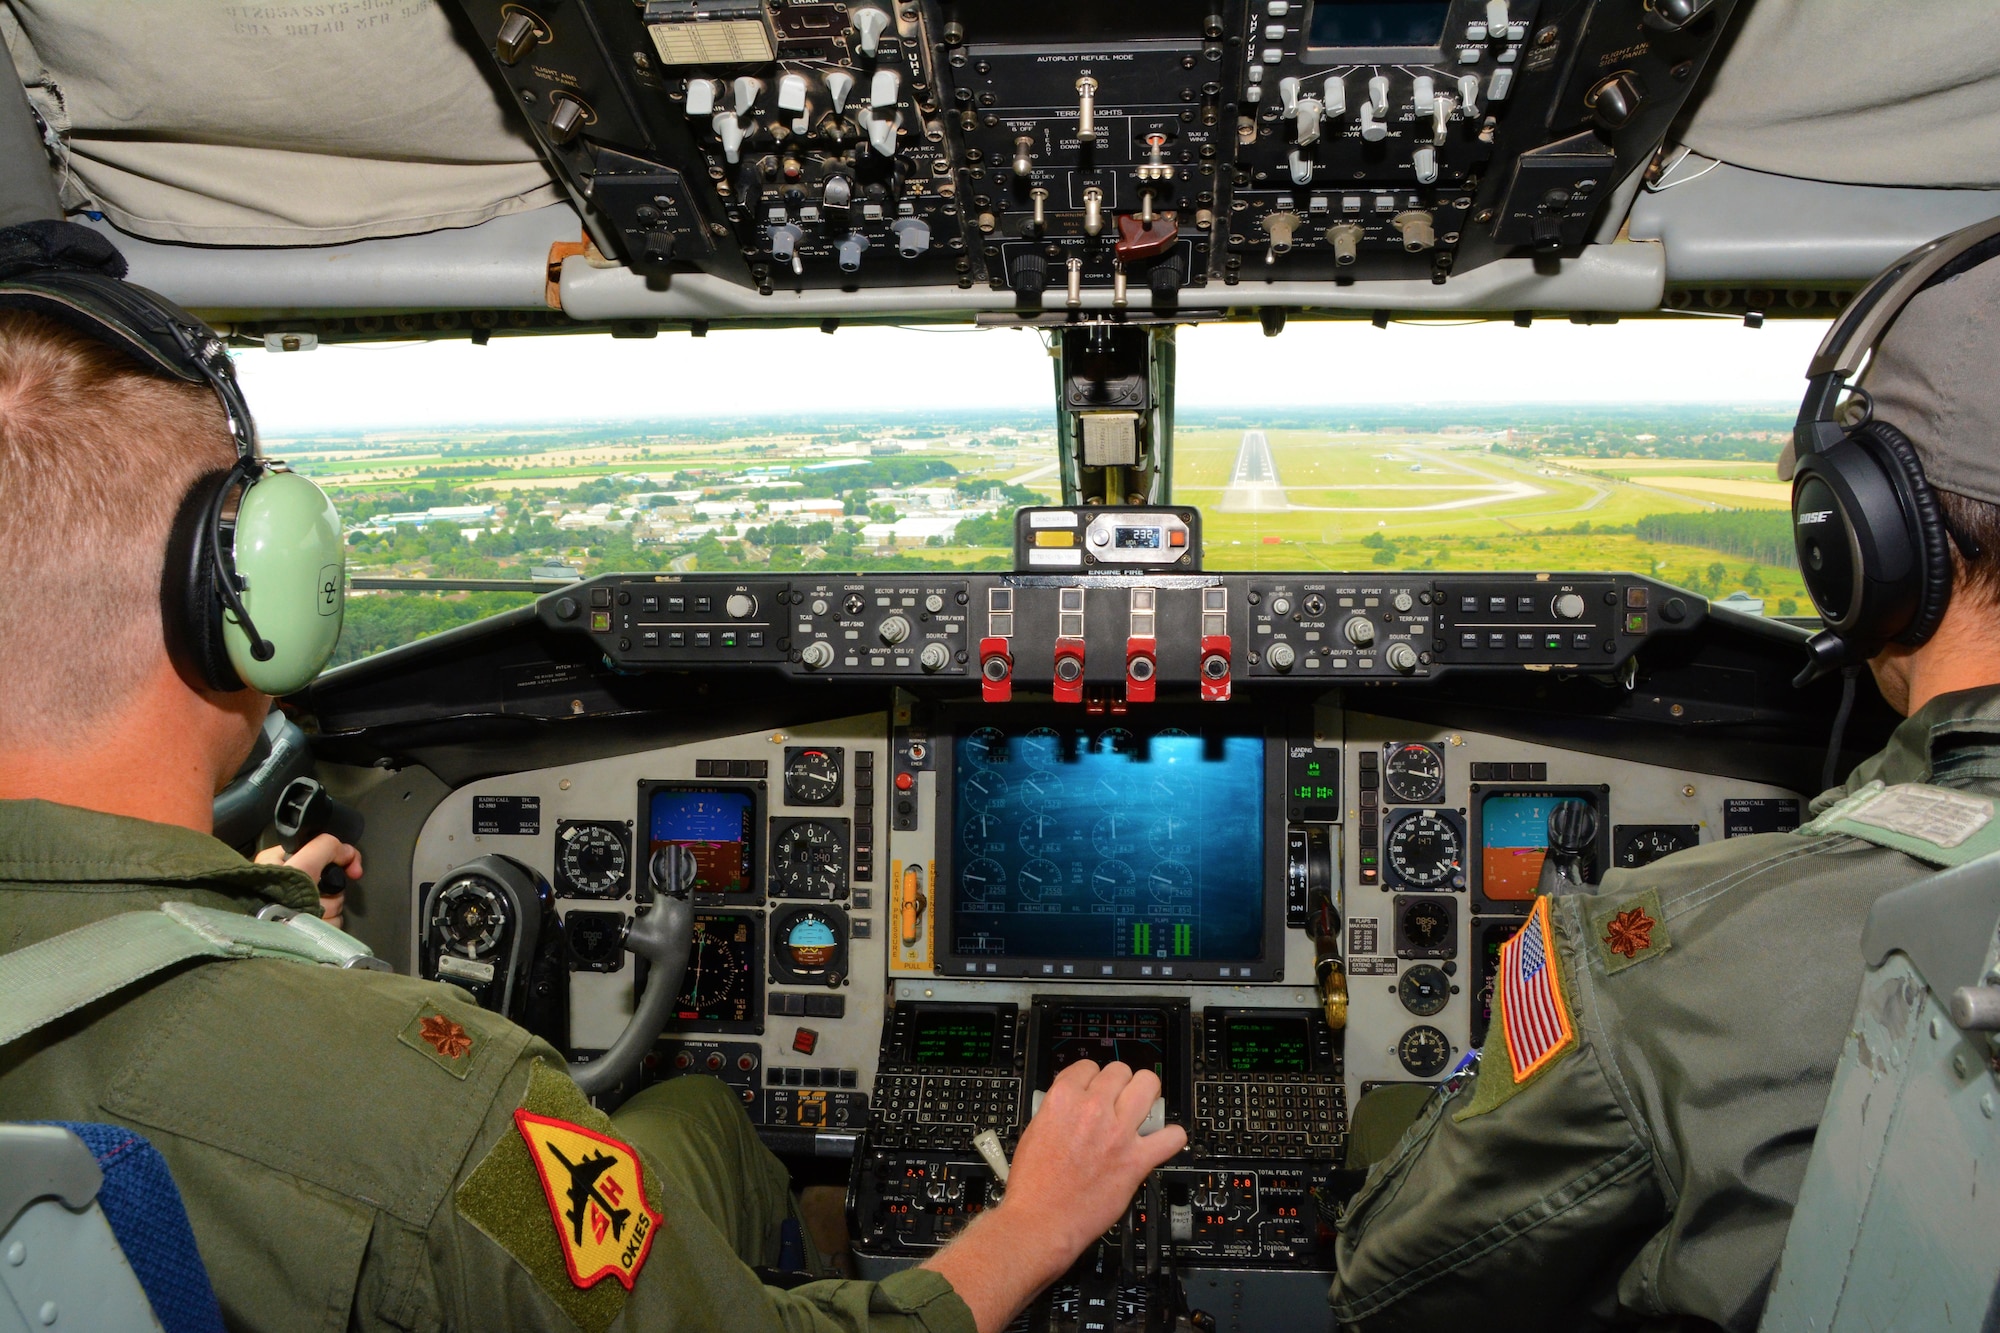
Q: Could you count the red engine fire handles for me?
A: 4